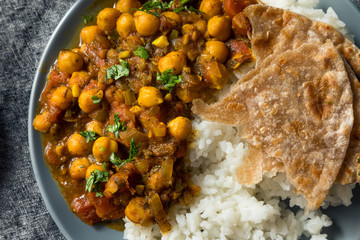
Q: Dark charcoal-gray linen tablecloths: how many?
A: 1